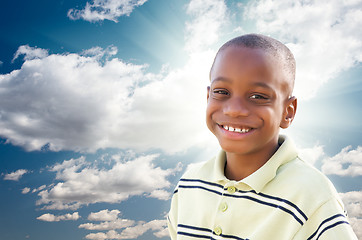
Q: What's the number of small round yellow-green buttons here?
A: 3